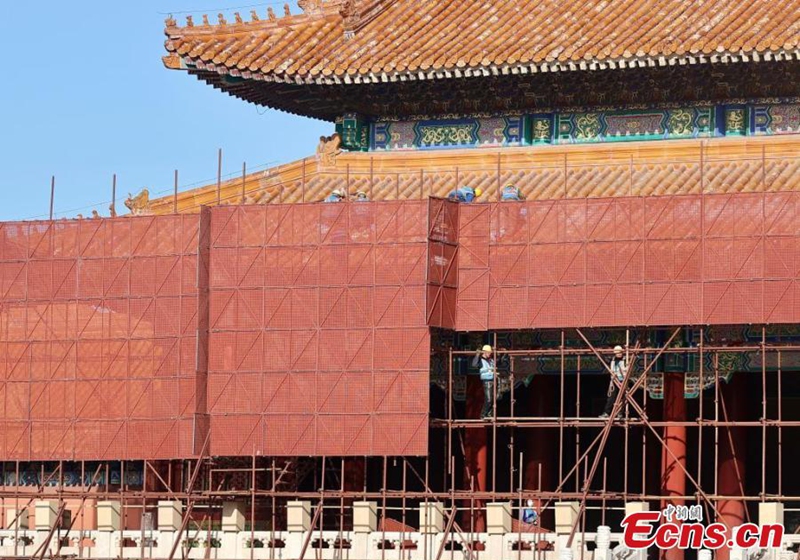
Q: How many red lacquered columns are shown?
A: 4